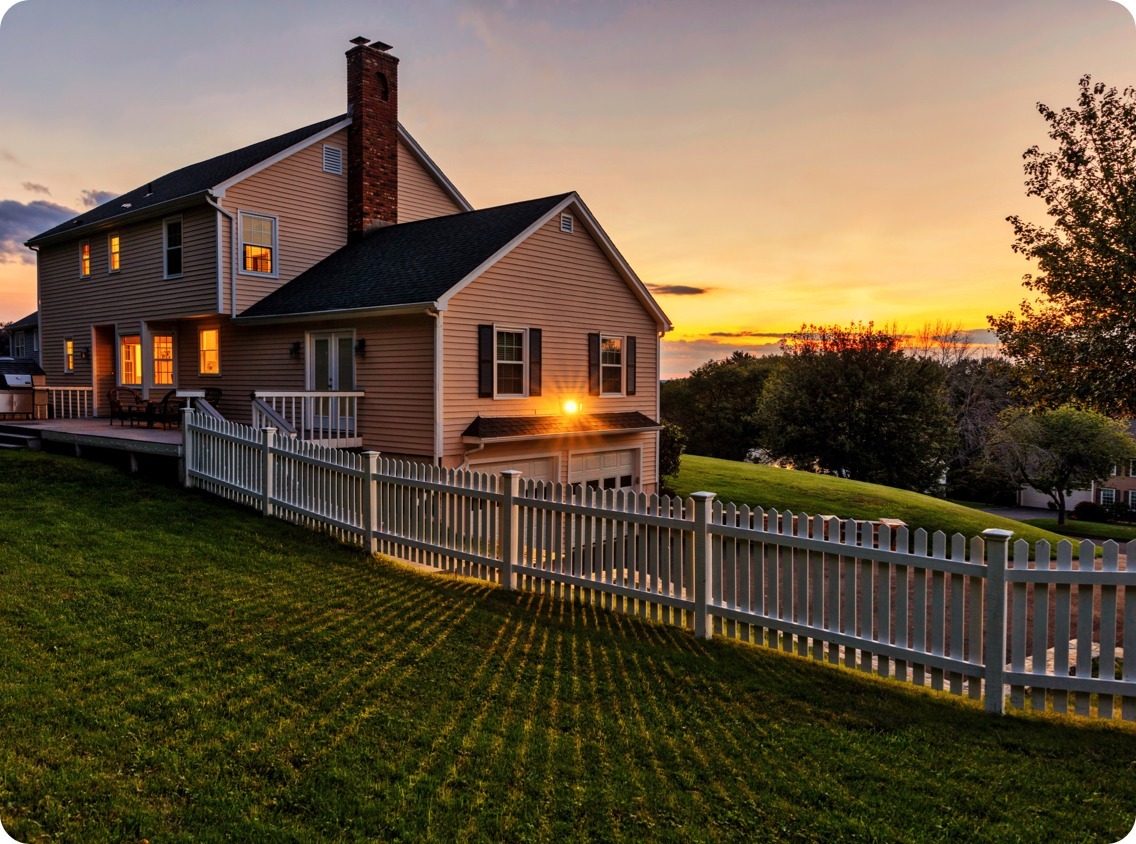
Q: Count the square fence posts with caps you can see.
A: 6